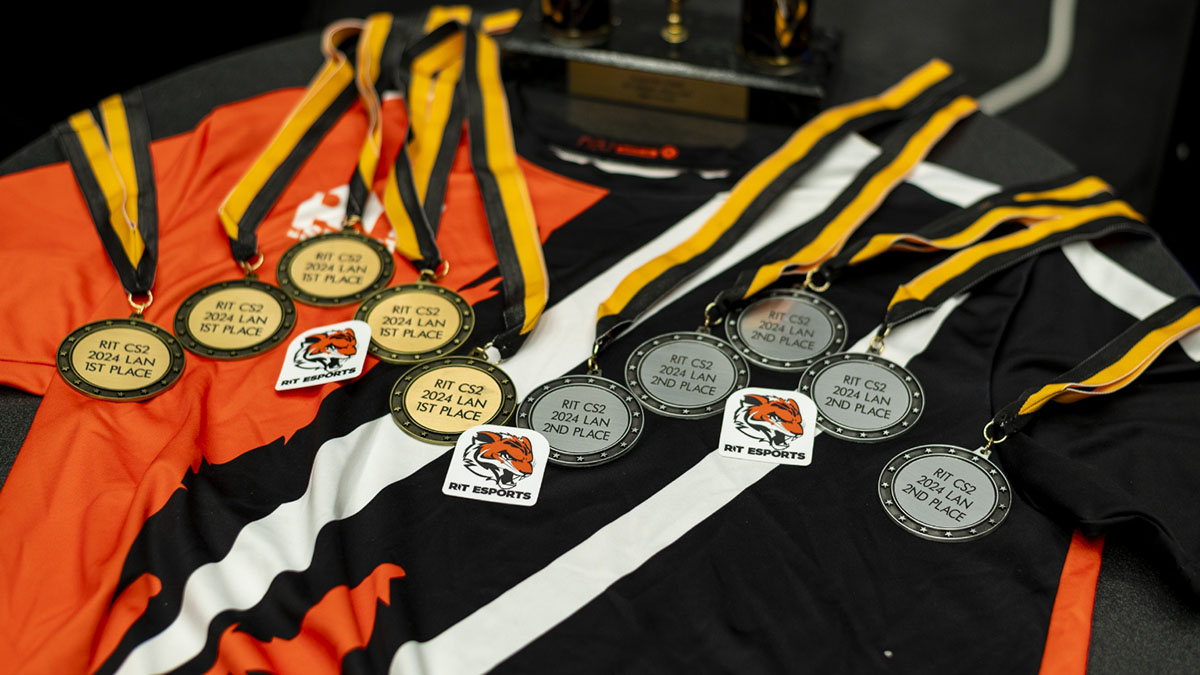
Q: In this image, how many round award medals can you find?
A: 10